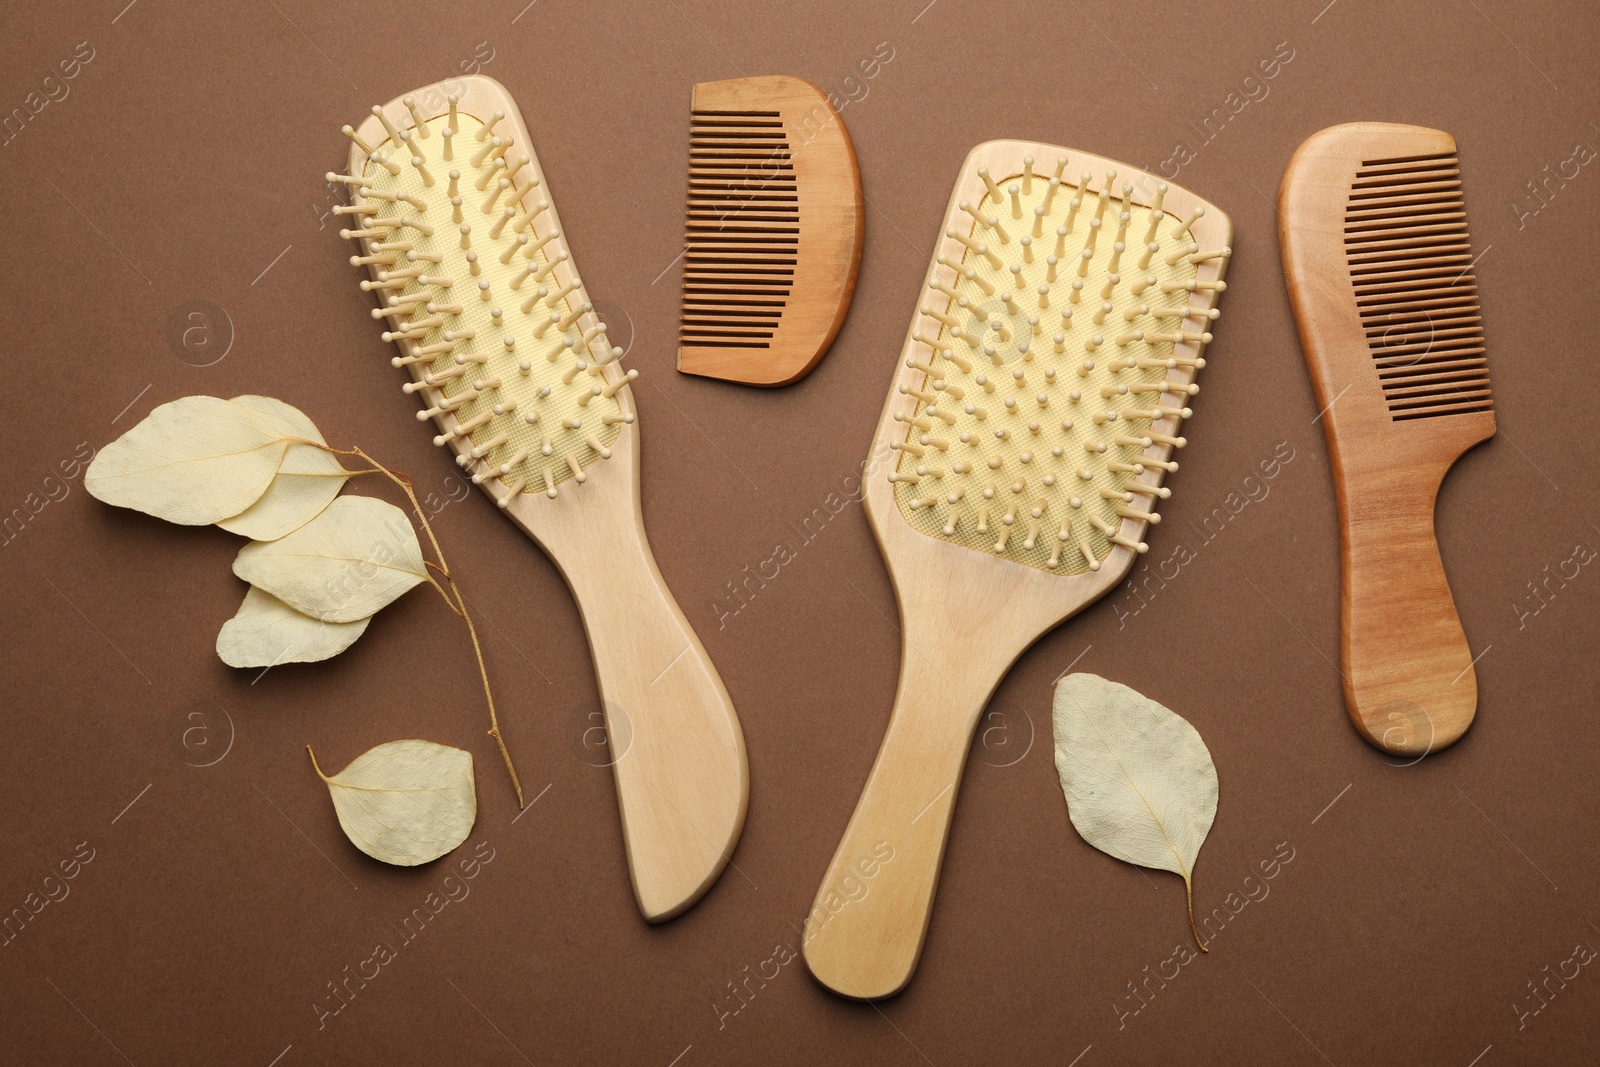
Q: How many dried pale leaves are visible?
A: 6